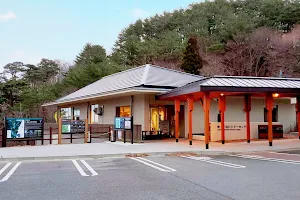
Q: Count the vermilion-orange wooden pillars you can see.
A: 7